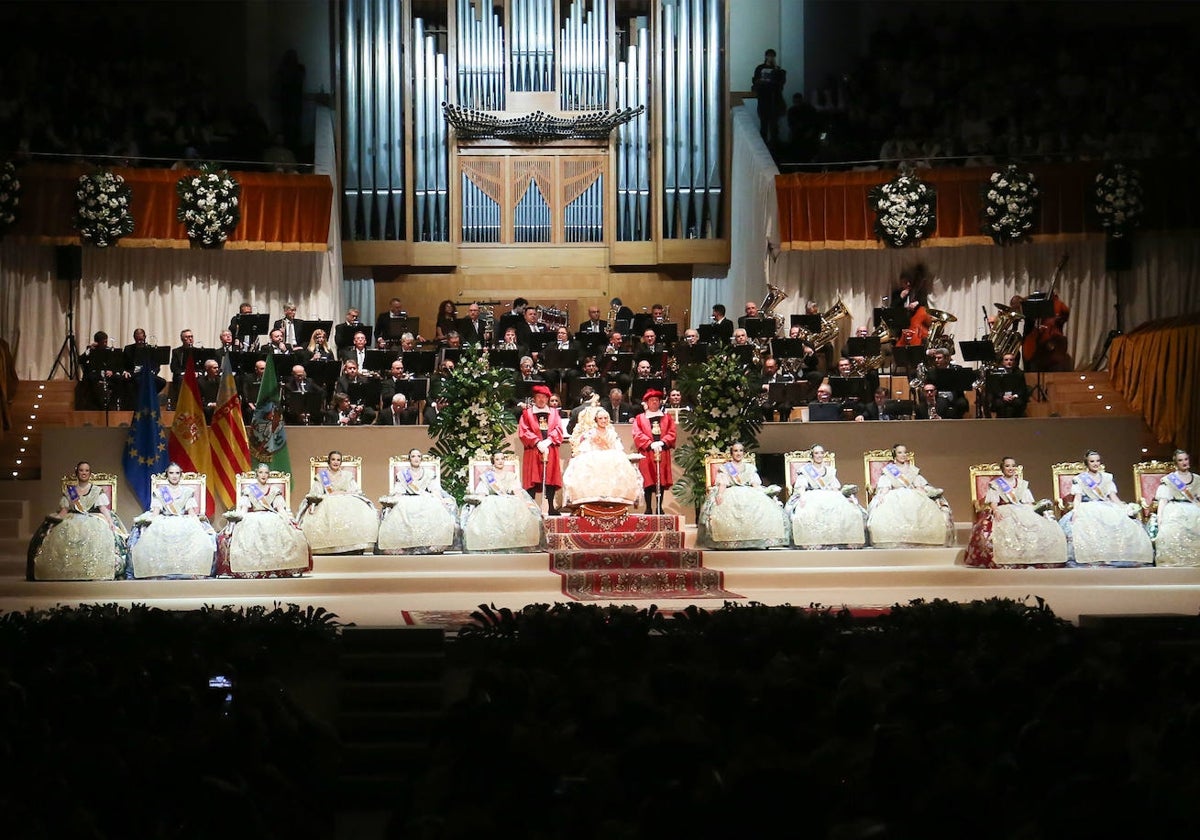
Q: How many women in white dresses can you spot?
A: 13